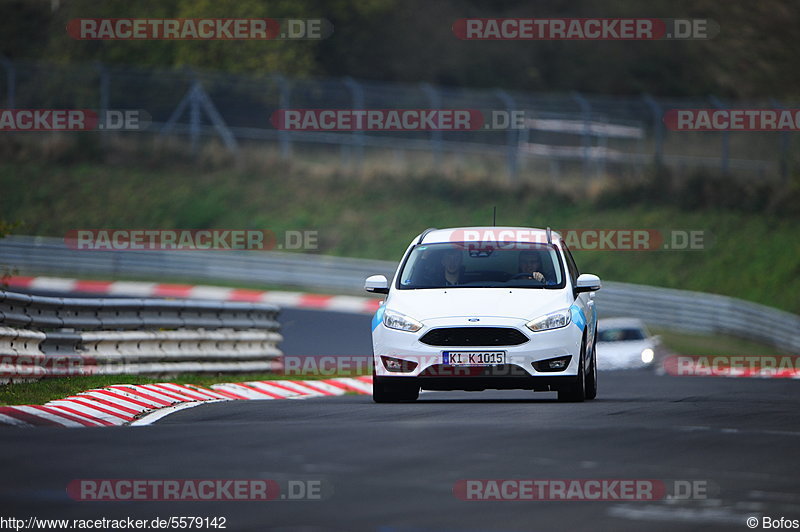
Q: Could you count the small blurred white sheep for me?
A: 0